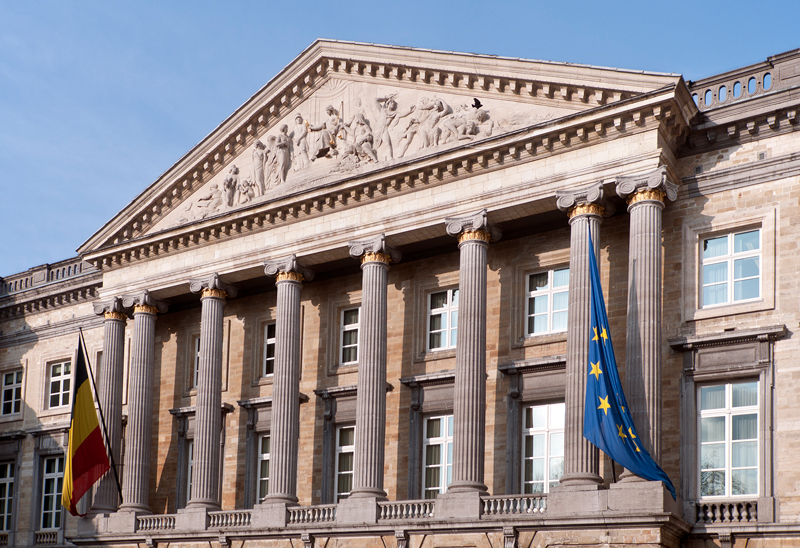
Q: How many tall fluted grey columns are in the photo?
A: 8